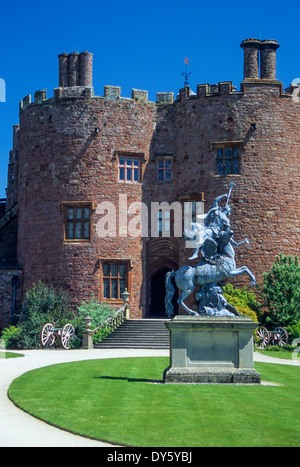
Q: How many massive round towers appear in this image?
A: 2